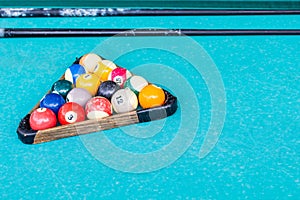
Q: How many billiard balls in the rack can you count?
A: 15